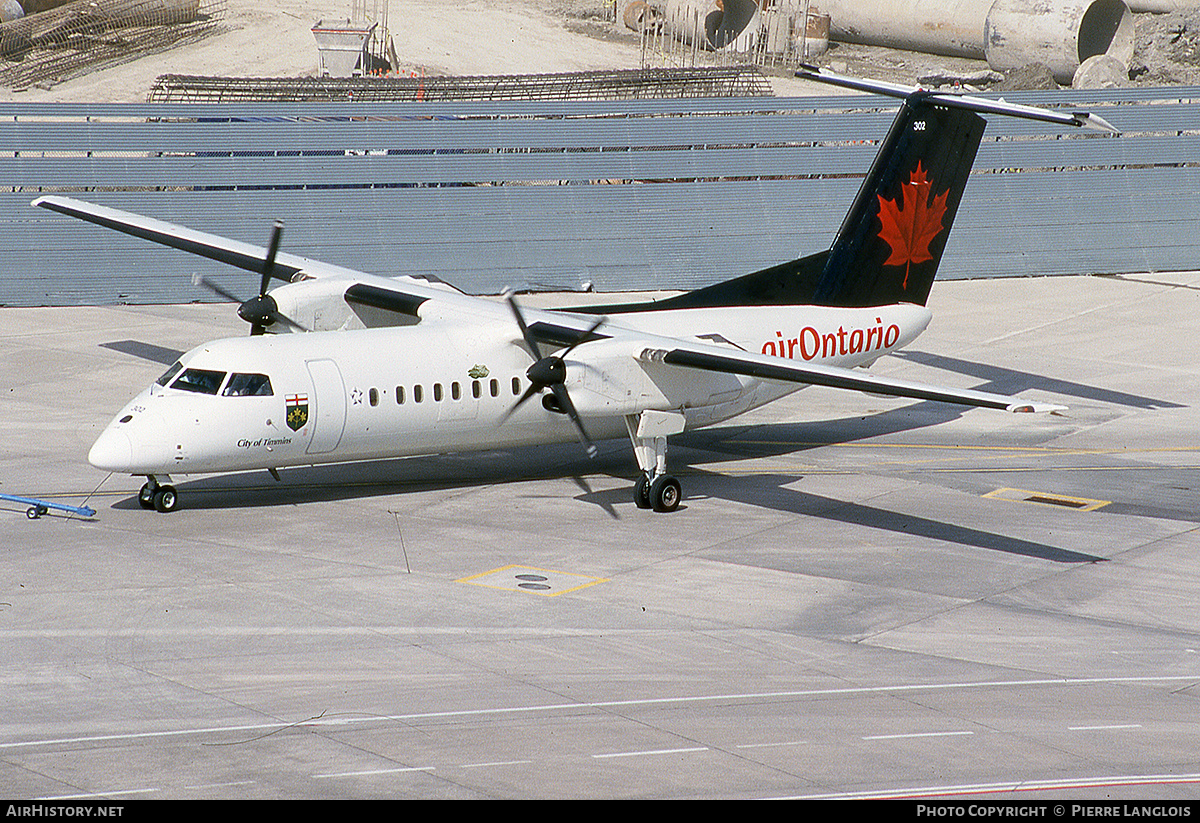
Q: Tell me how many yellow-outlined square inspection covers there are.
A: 2